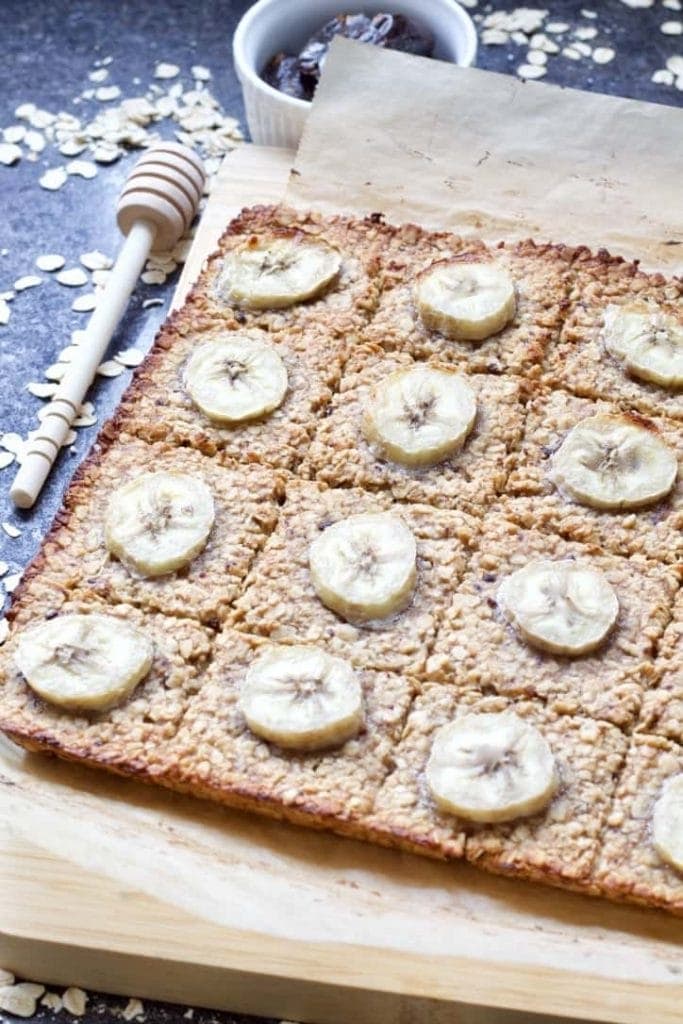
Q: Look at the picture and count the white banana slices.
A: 13